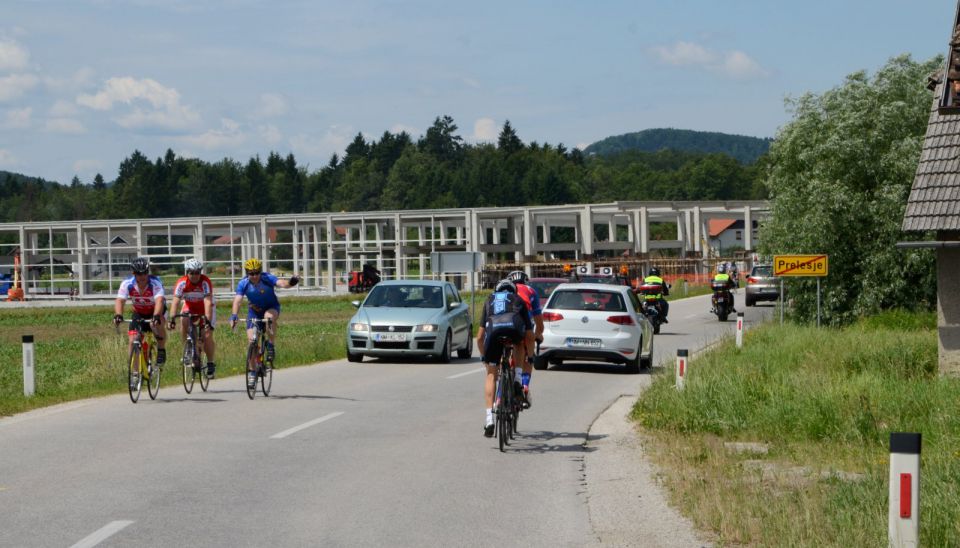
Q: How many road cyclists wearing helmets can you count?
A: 5